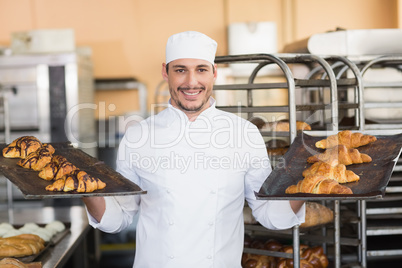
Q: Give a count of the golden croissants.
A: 4